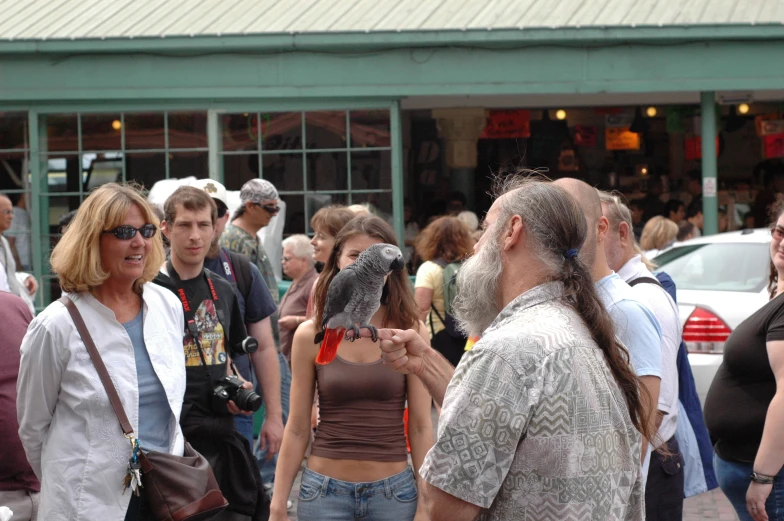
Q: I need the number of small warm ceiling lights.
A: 4